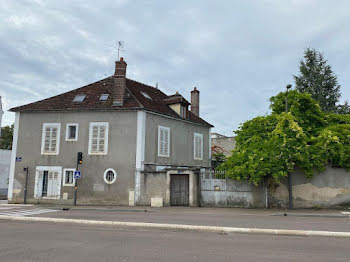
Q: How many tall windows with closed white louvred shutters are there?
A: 4